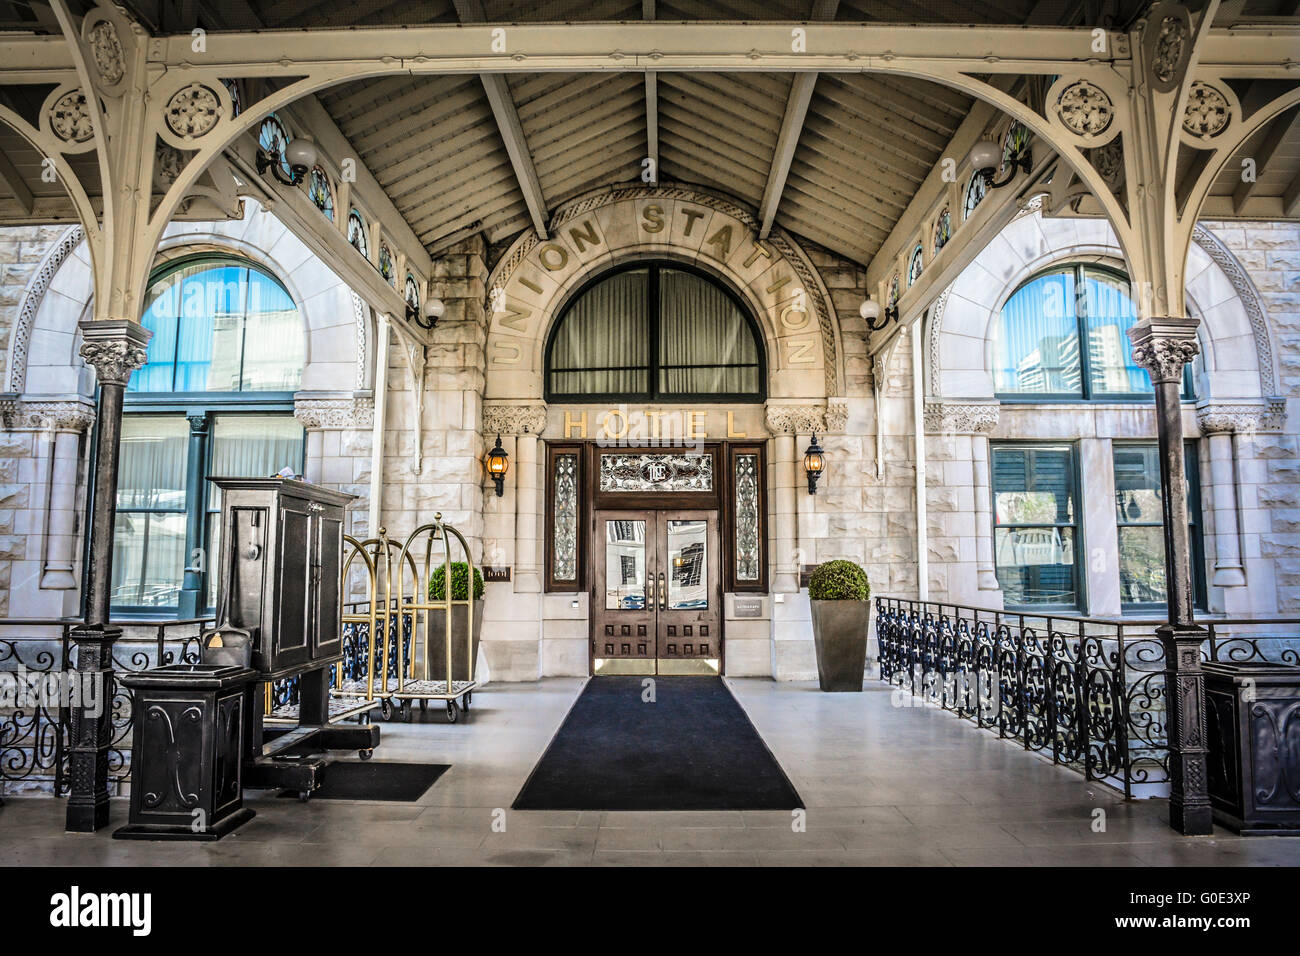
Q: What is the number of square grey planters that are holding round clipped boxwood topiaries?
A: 2